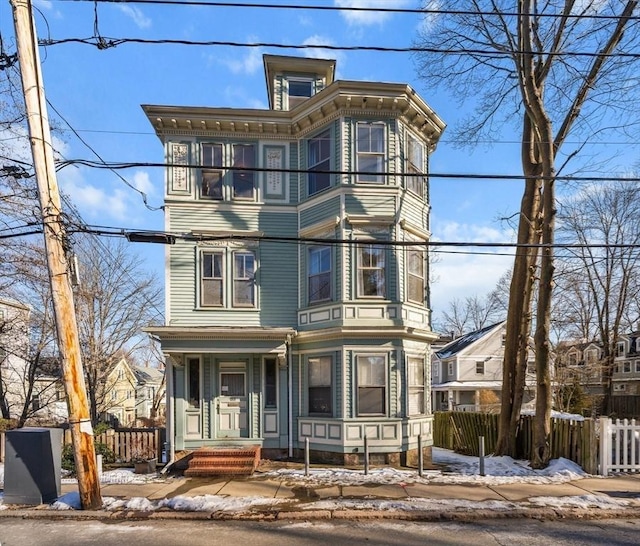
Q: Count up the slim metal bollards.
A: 4